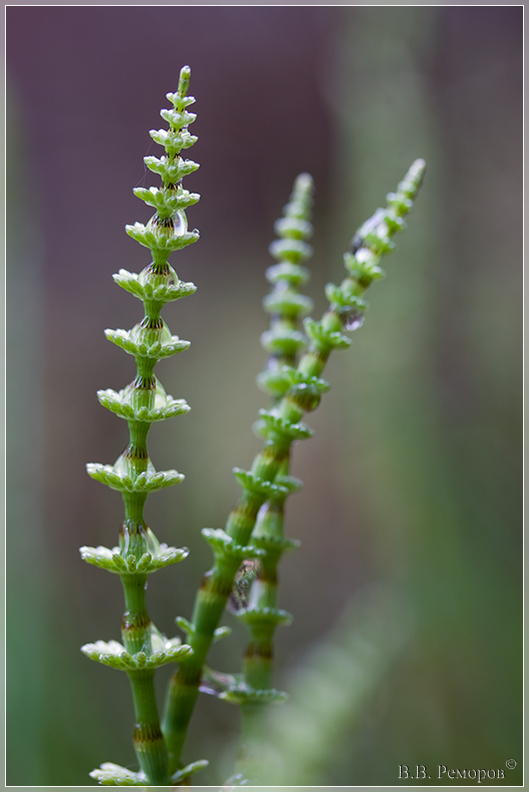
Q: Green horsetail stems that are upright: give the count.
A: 3